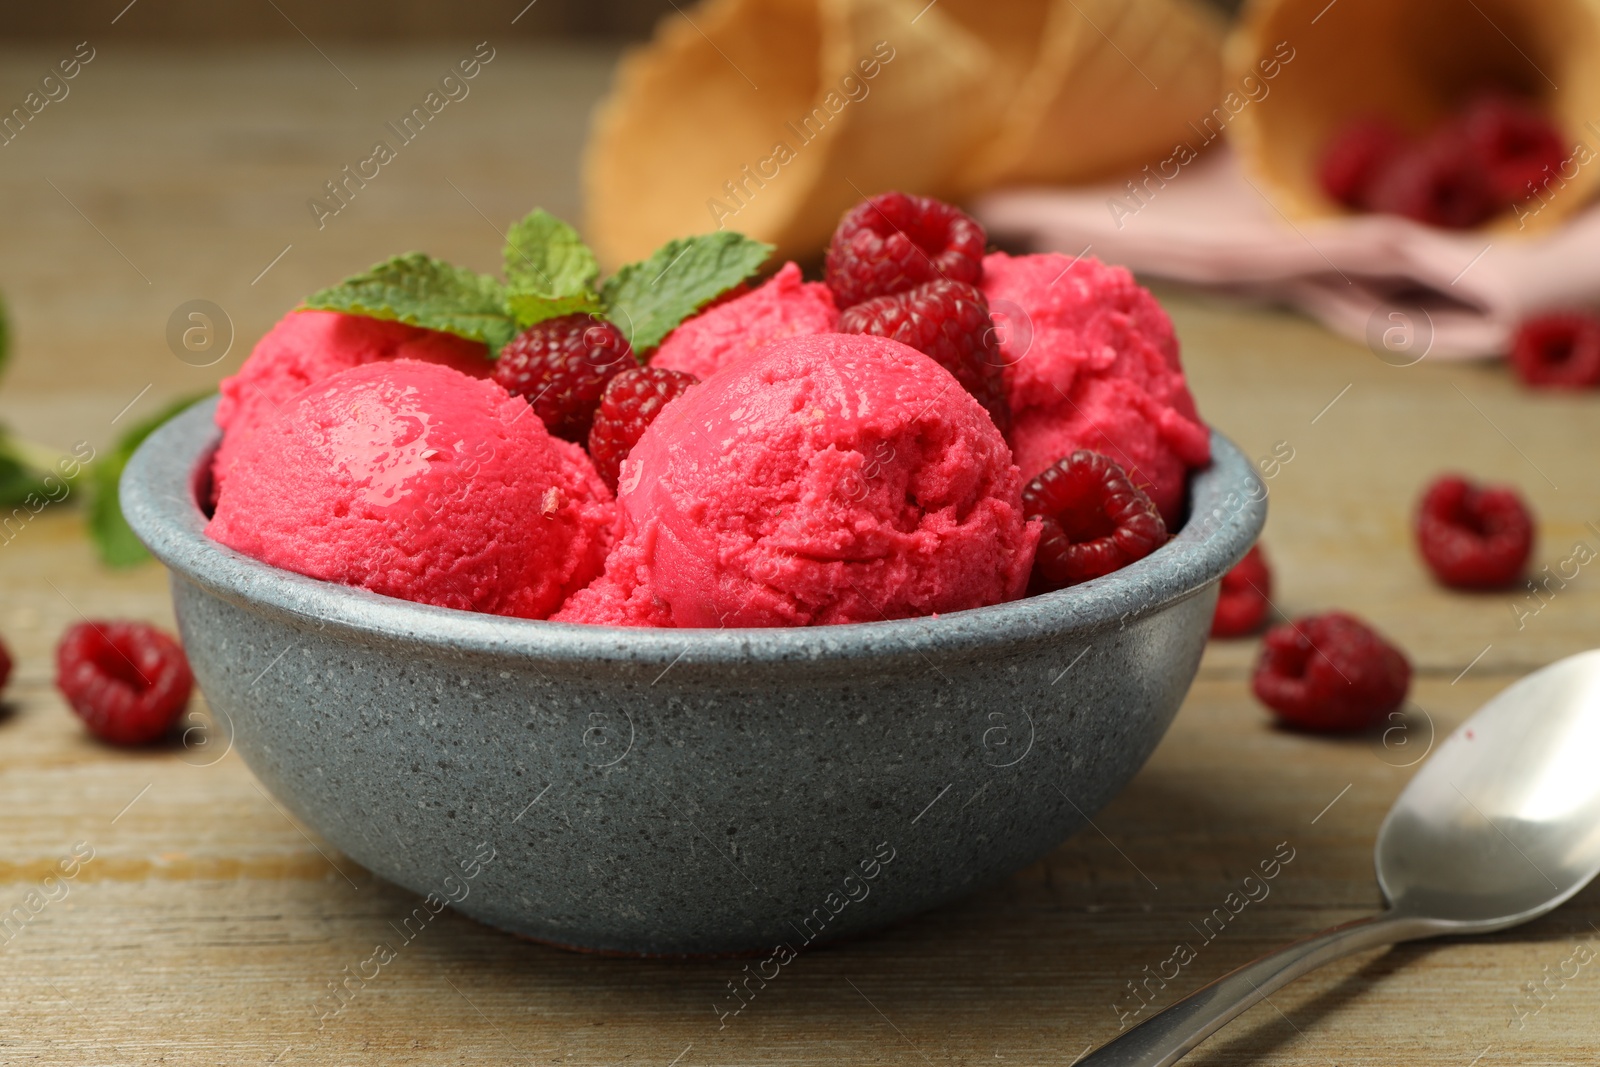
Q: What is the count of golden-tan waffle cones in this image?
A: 3